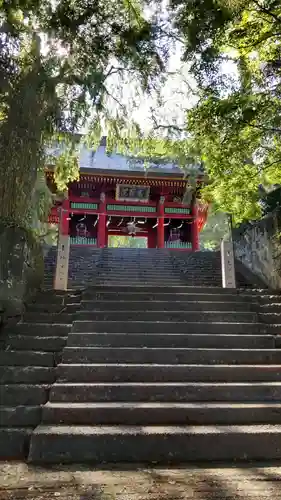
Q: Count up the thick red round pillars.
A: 4